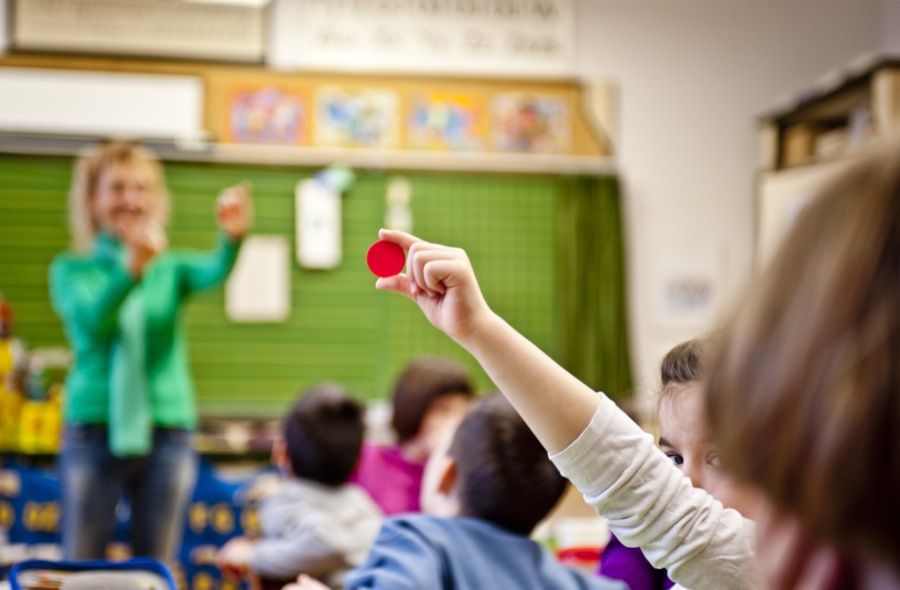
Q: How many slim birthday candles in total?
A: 0